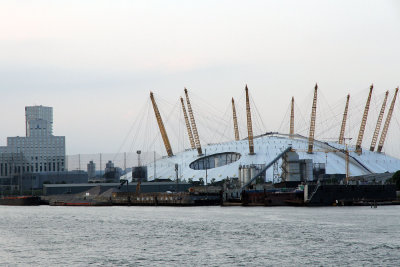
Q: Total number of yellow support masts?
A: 11